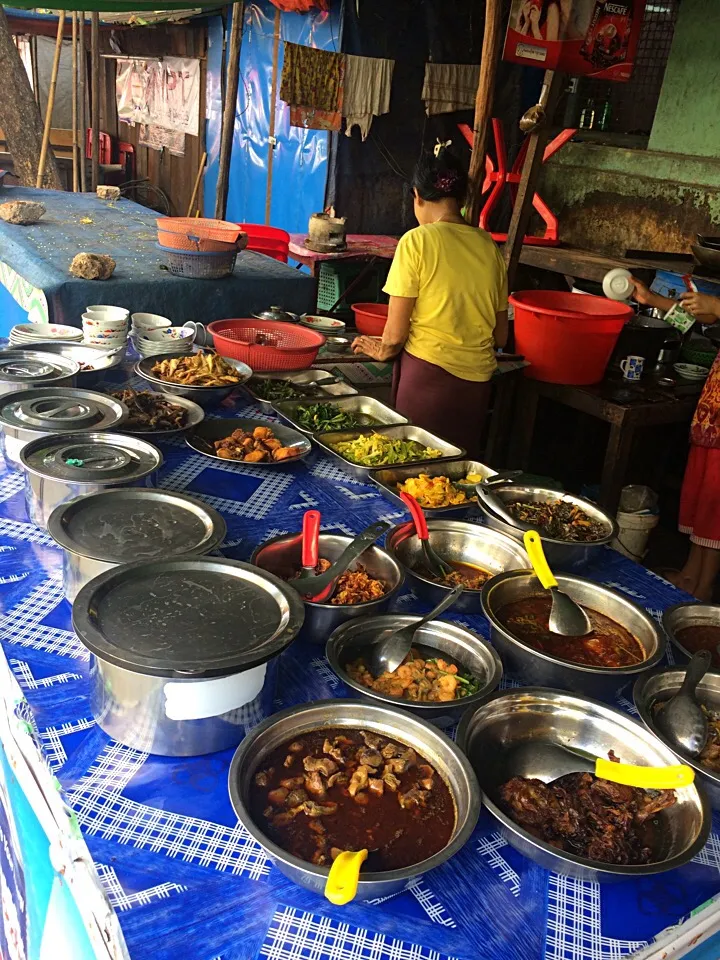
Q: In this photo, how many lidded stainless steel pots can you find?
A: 5